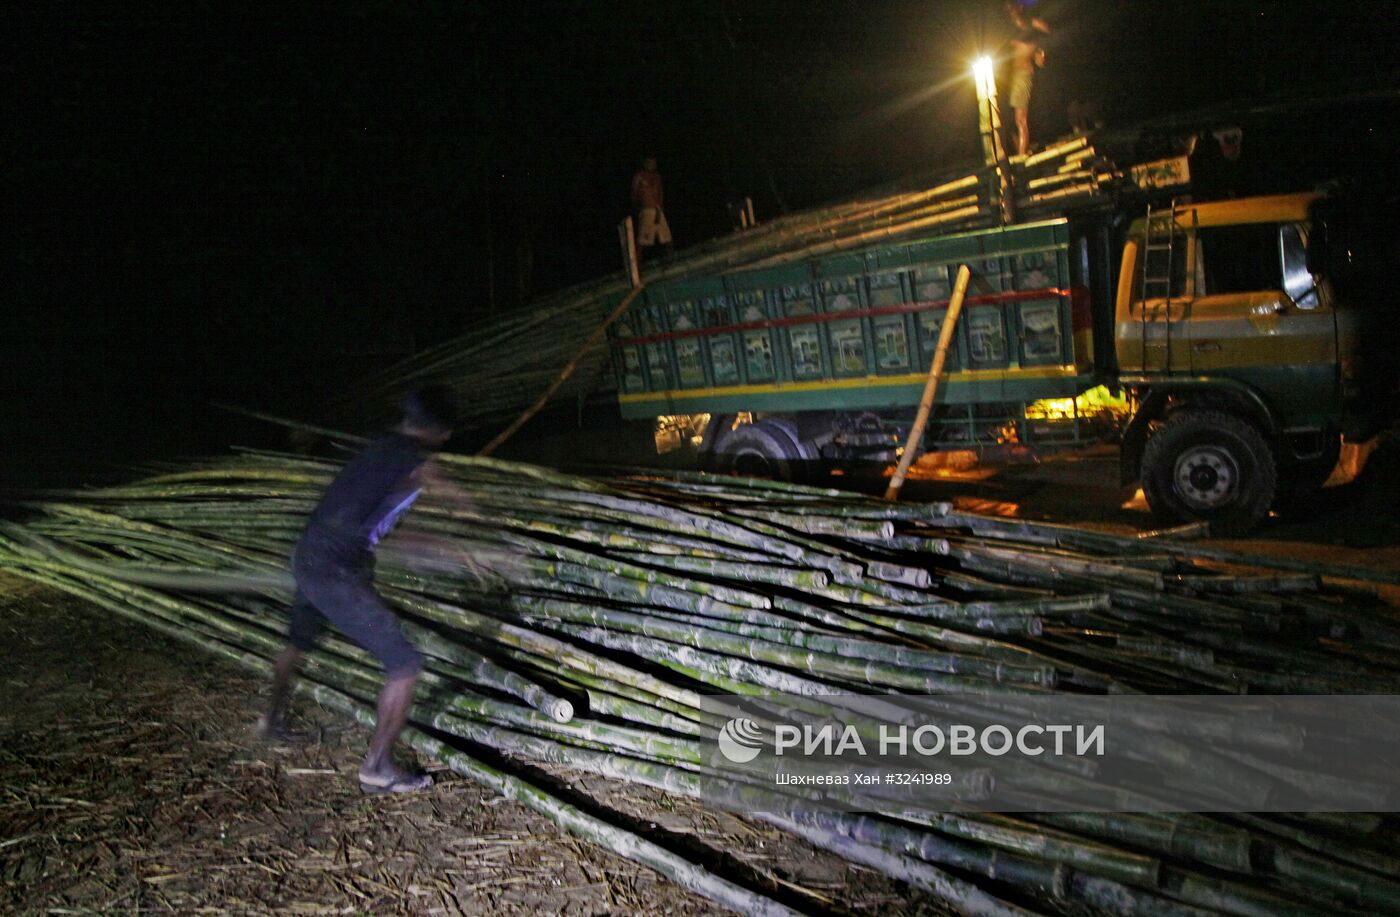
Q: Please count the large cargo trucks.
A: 1